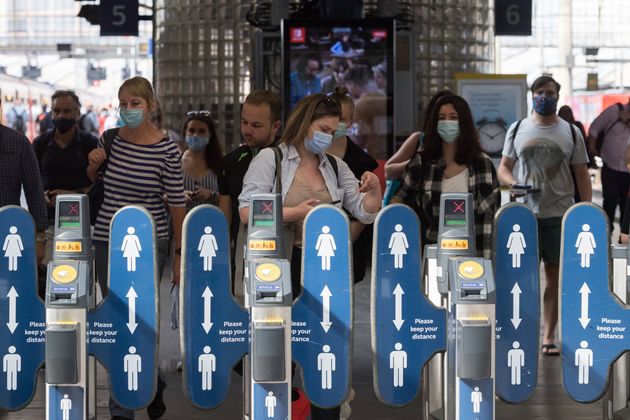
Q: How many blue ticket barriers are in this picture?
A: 7